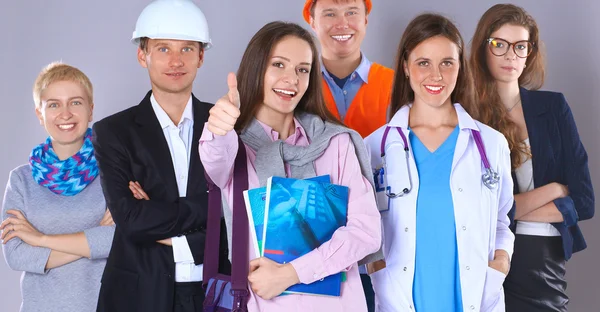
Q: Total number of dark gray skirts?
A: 1